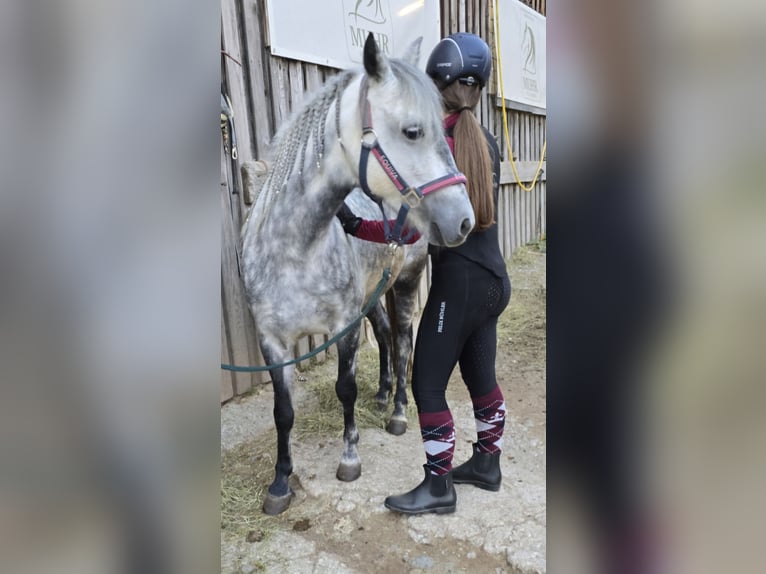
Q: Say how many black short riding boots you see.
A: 2